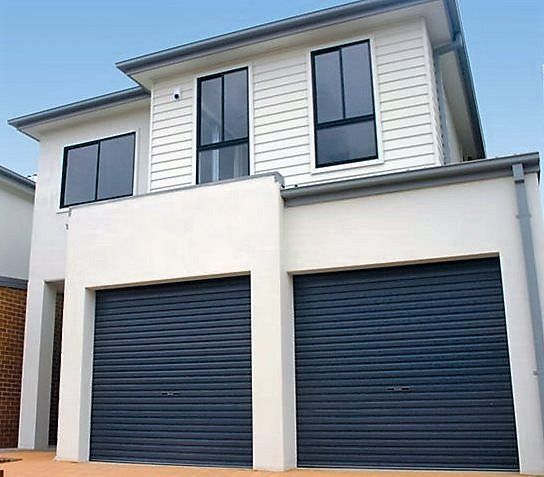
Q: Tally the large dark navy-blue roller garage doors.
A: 2